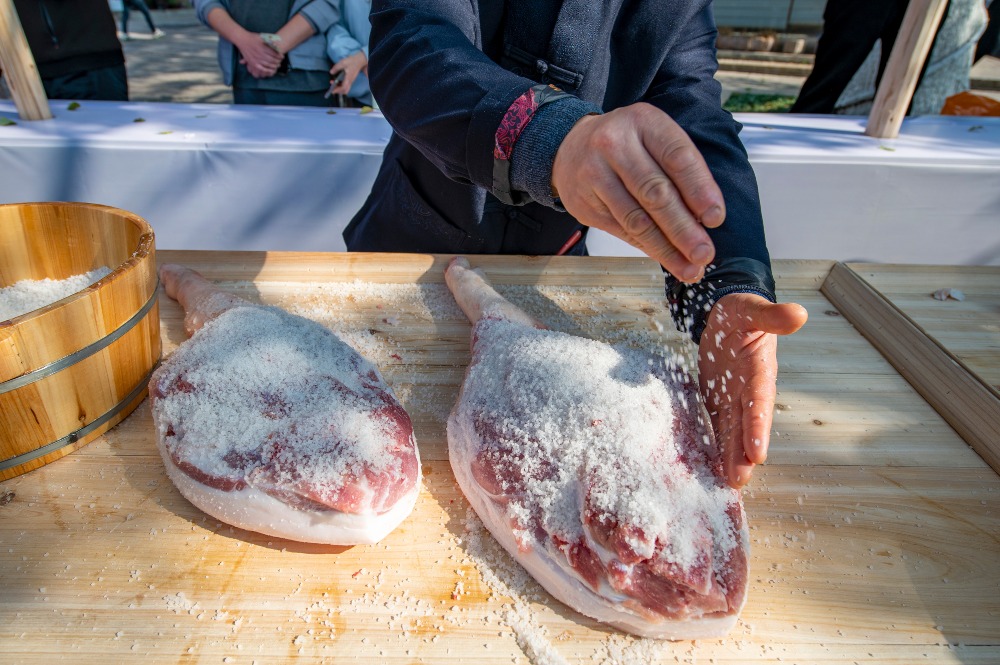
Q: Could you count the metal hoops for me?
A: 2